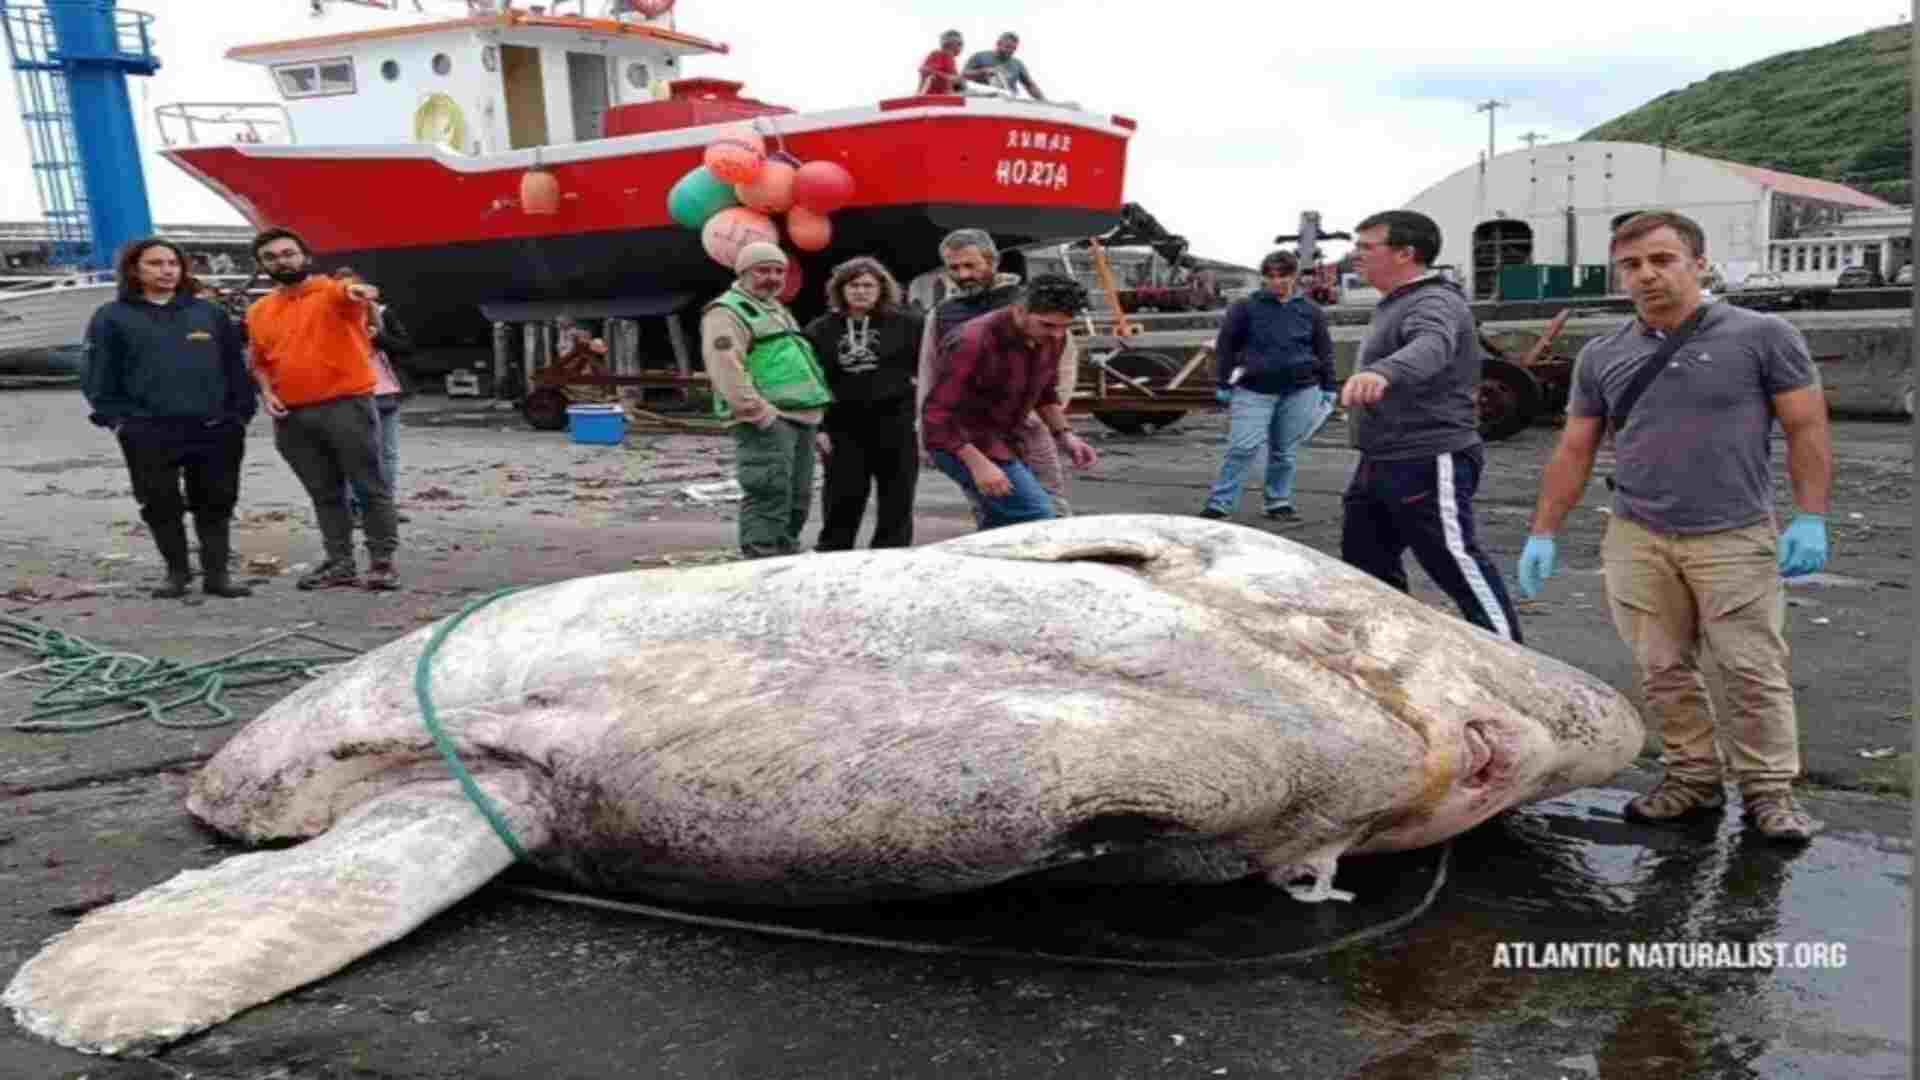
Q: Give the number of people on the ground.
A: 10